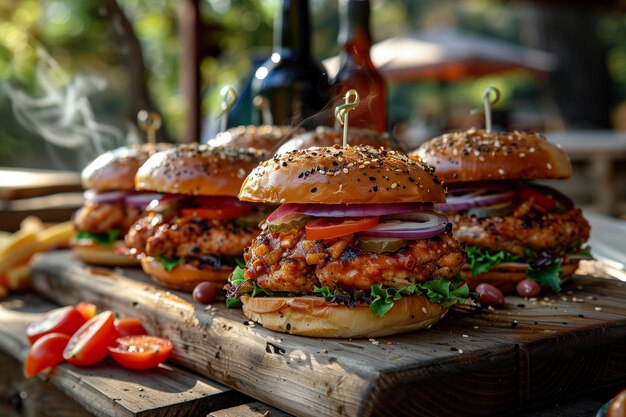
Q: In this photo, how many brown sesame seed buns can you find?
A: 6